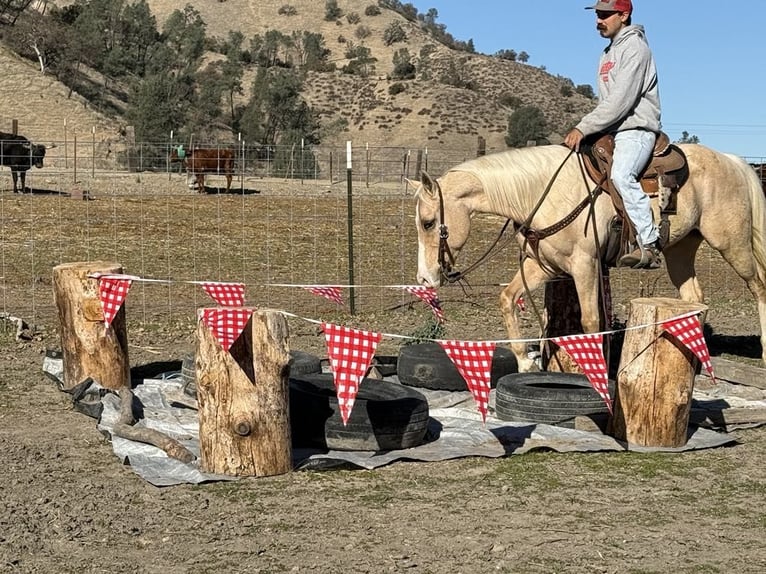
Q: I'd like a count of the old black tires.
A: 4